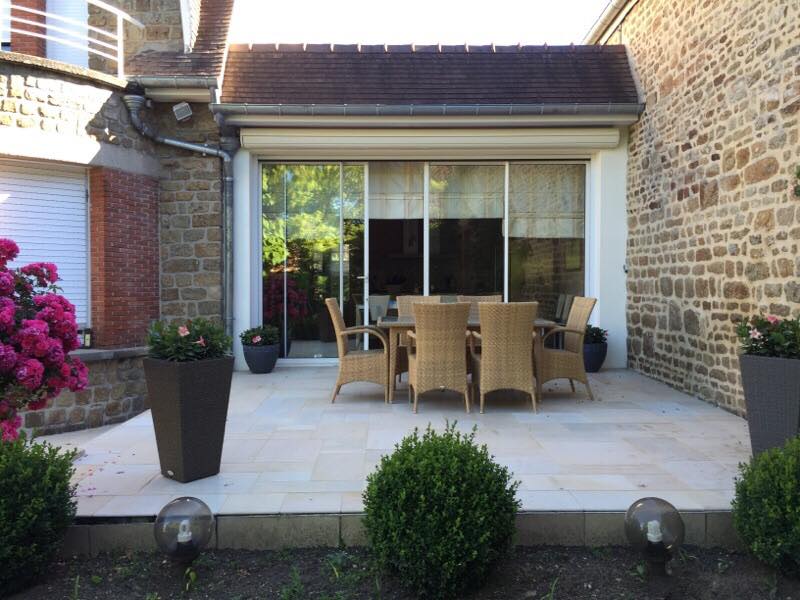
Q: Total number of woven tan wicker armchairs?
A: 6